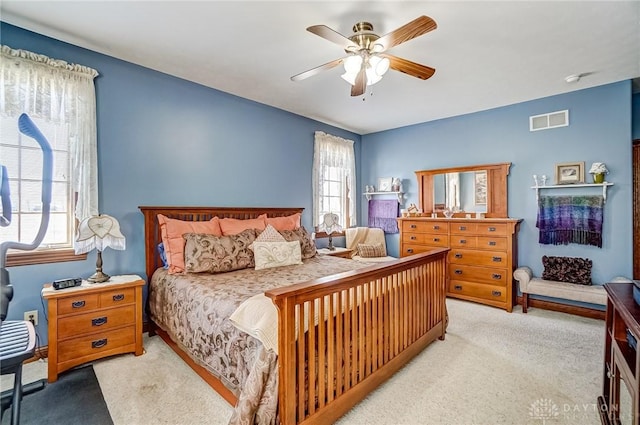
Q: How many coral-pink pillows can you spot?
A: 3